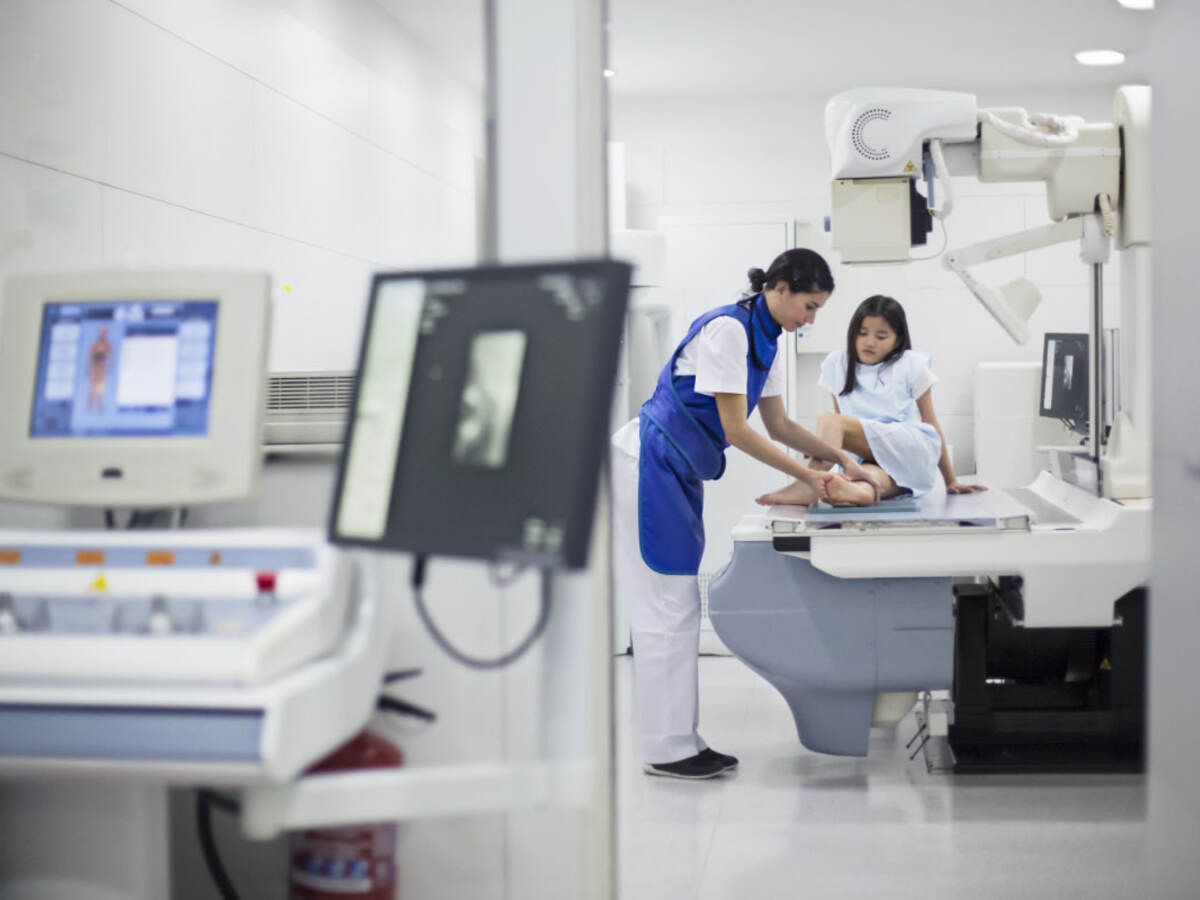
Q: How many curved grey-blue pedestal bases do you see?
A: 1